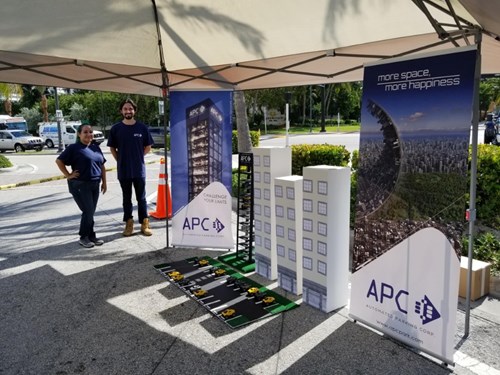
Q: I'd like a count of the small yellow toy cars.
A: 8